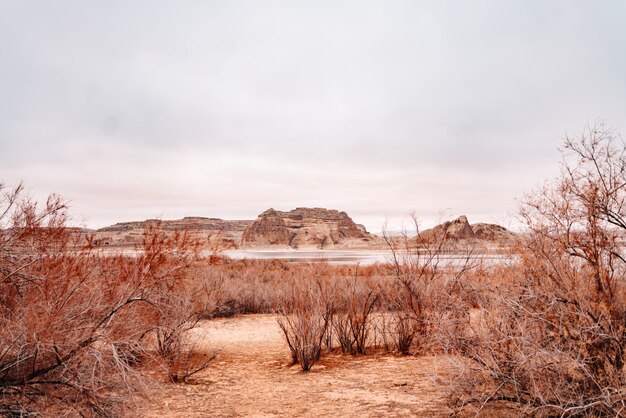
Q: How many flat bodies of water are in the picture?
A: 1